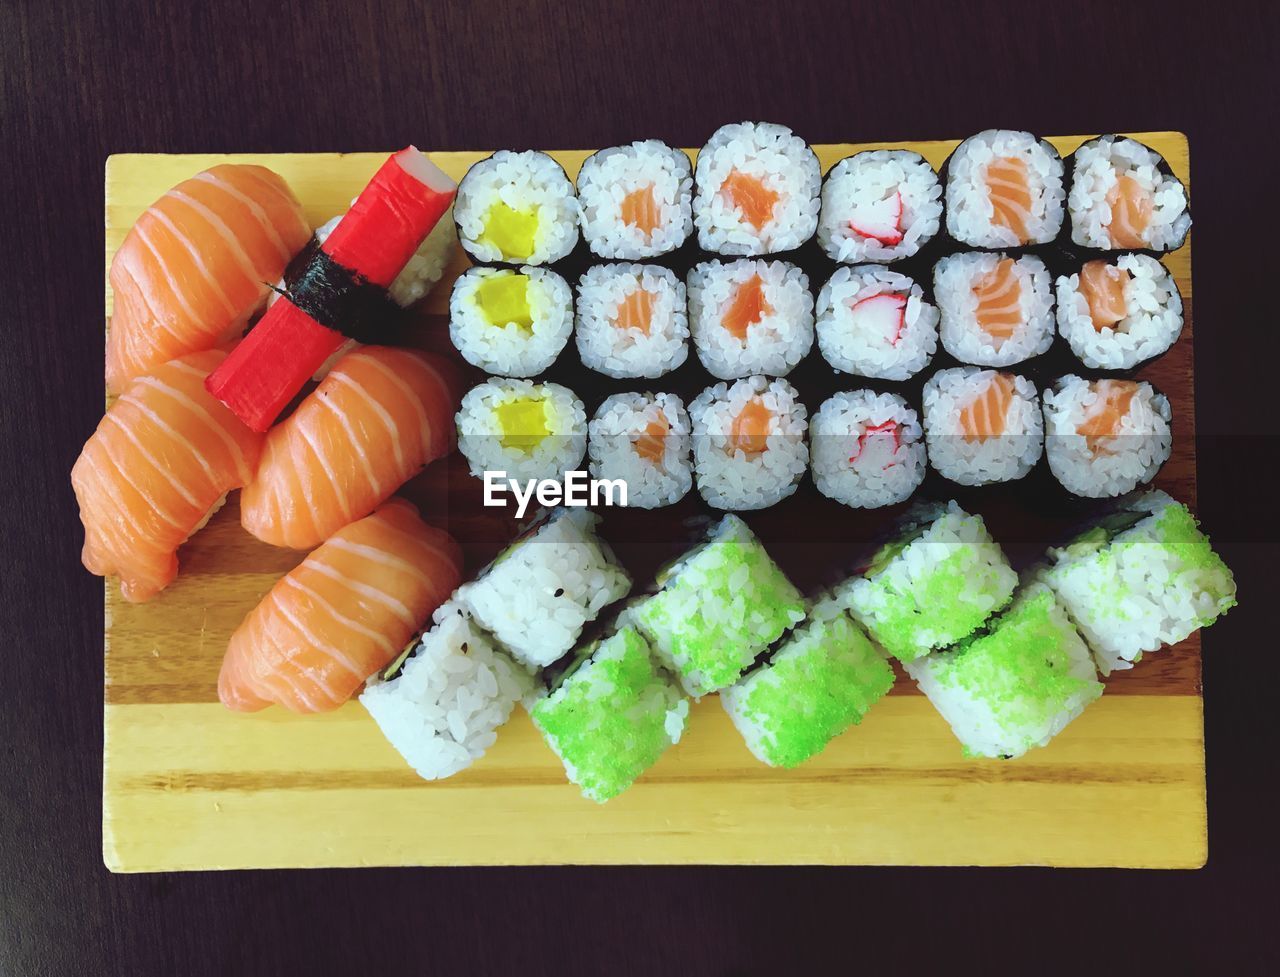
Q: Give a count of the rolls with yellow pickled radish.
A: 3